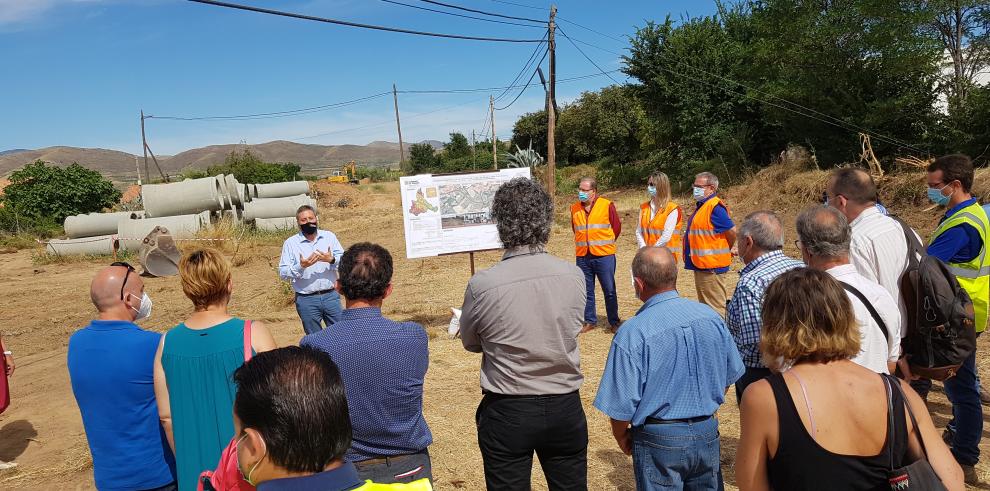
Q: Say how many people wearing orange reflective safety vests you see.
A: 3